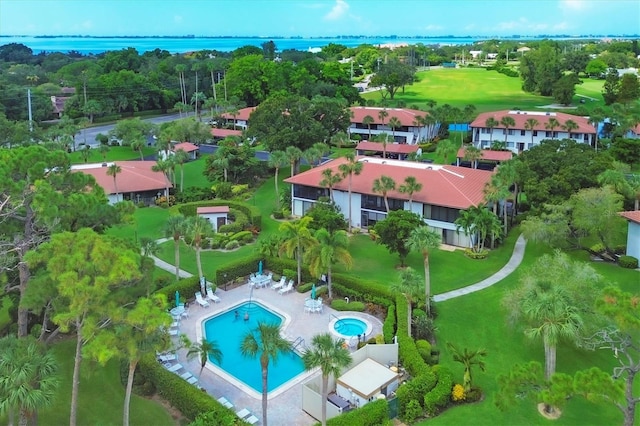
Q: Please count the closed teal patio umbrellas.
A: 3